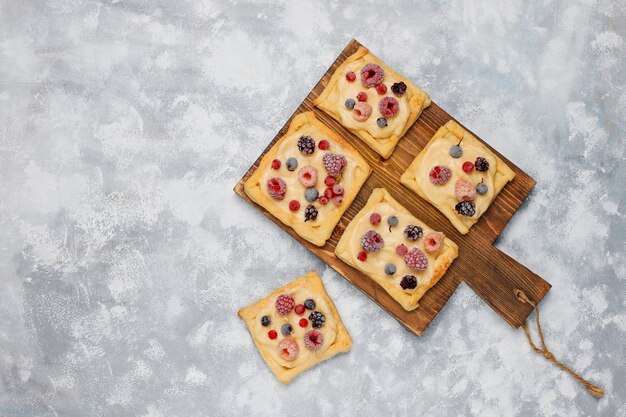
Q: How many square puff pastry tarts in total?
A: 5